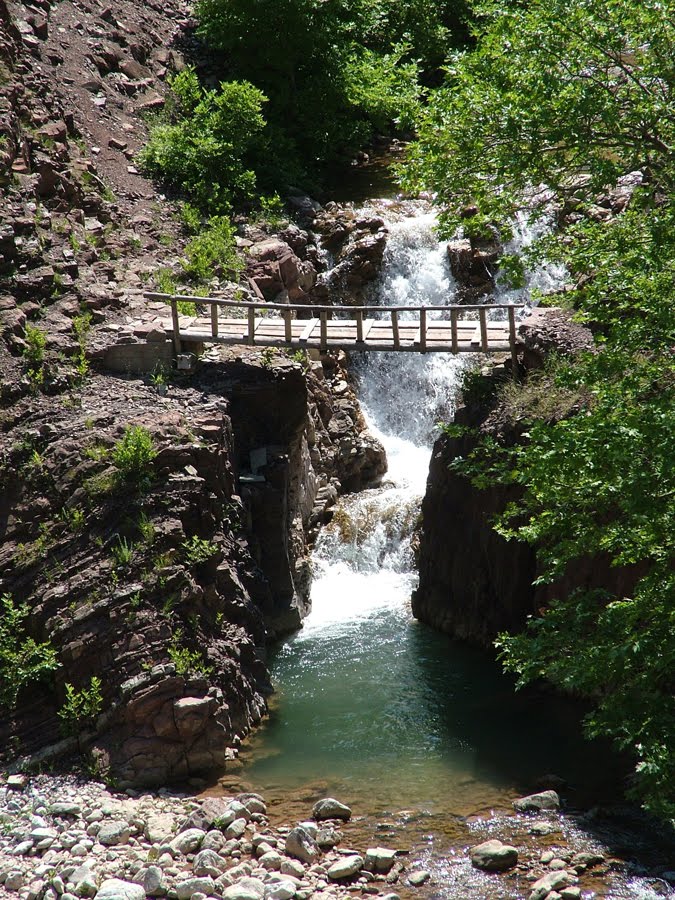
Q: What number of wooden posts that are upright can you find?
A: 11